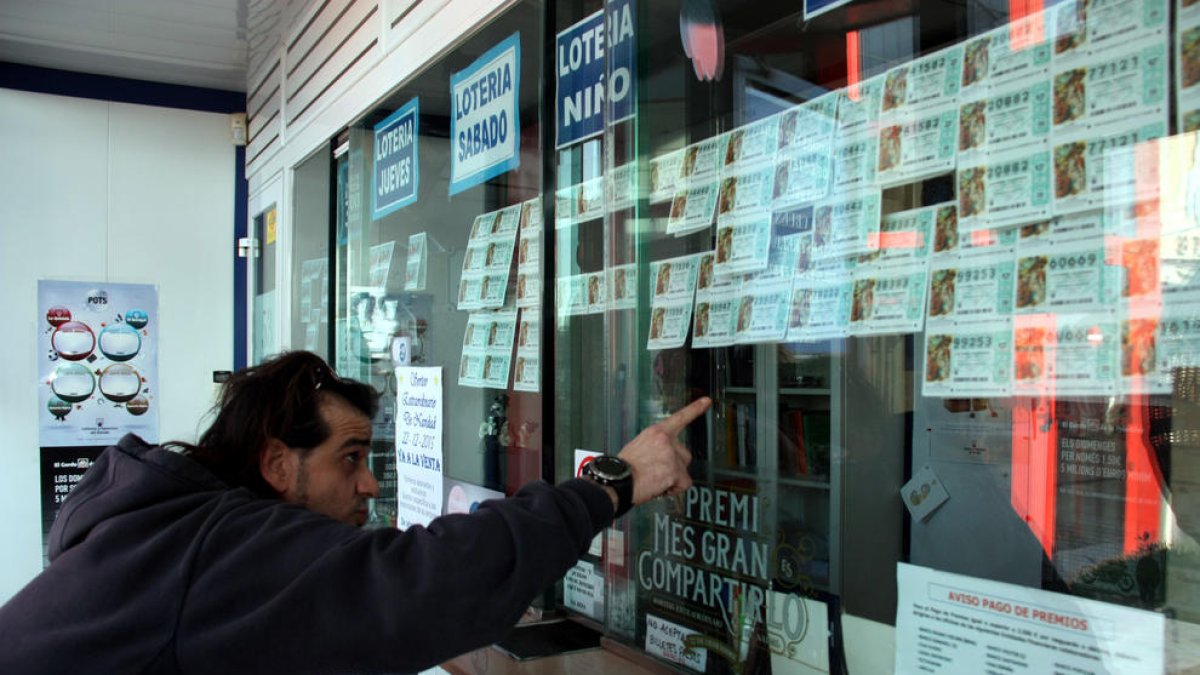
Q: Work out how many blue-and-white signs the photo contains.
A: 3